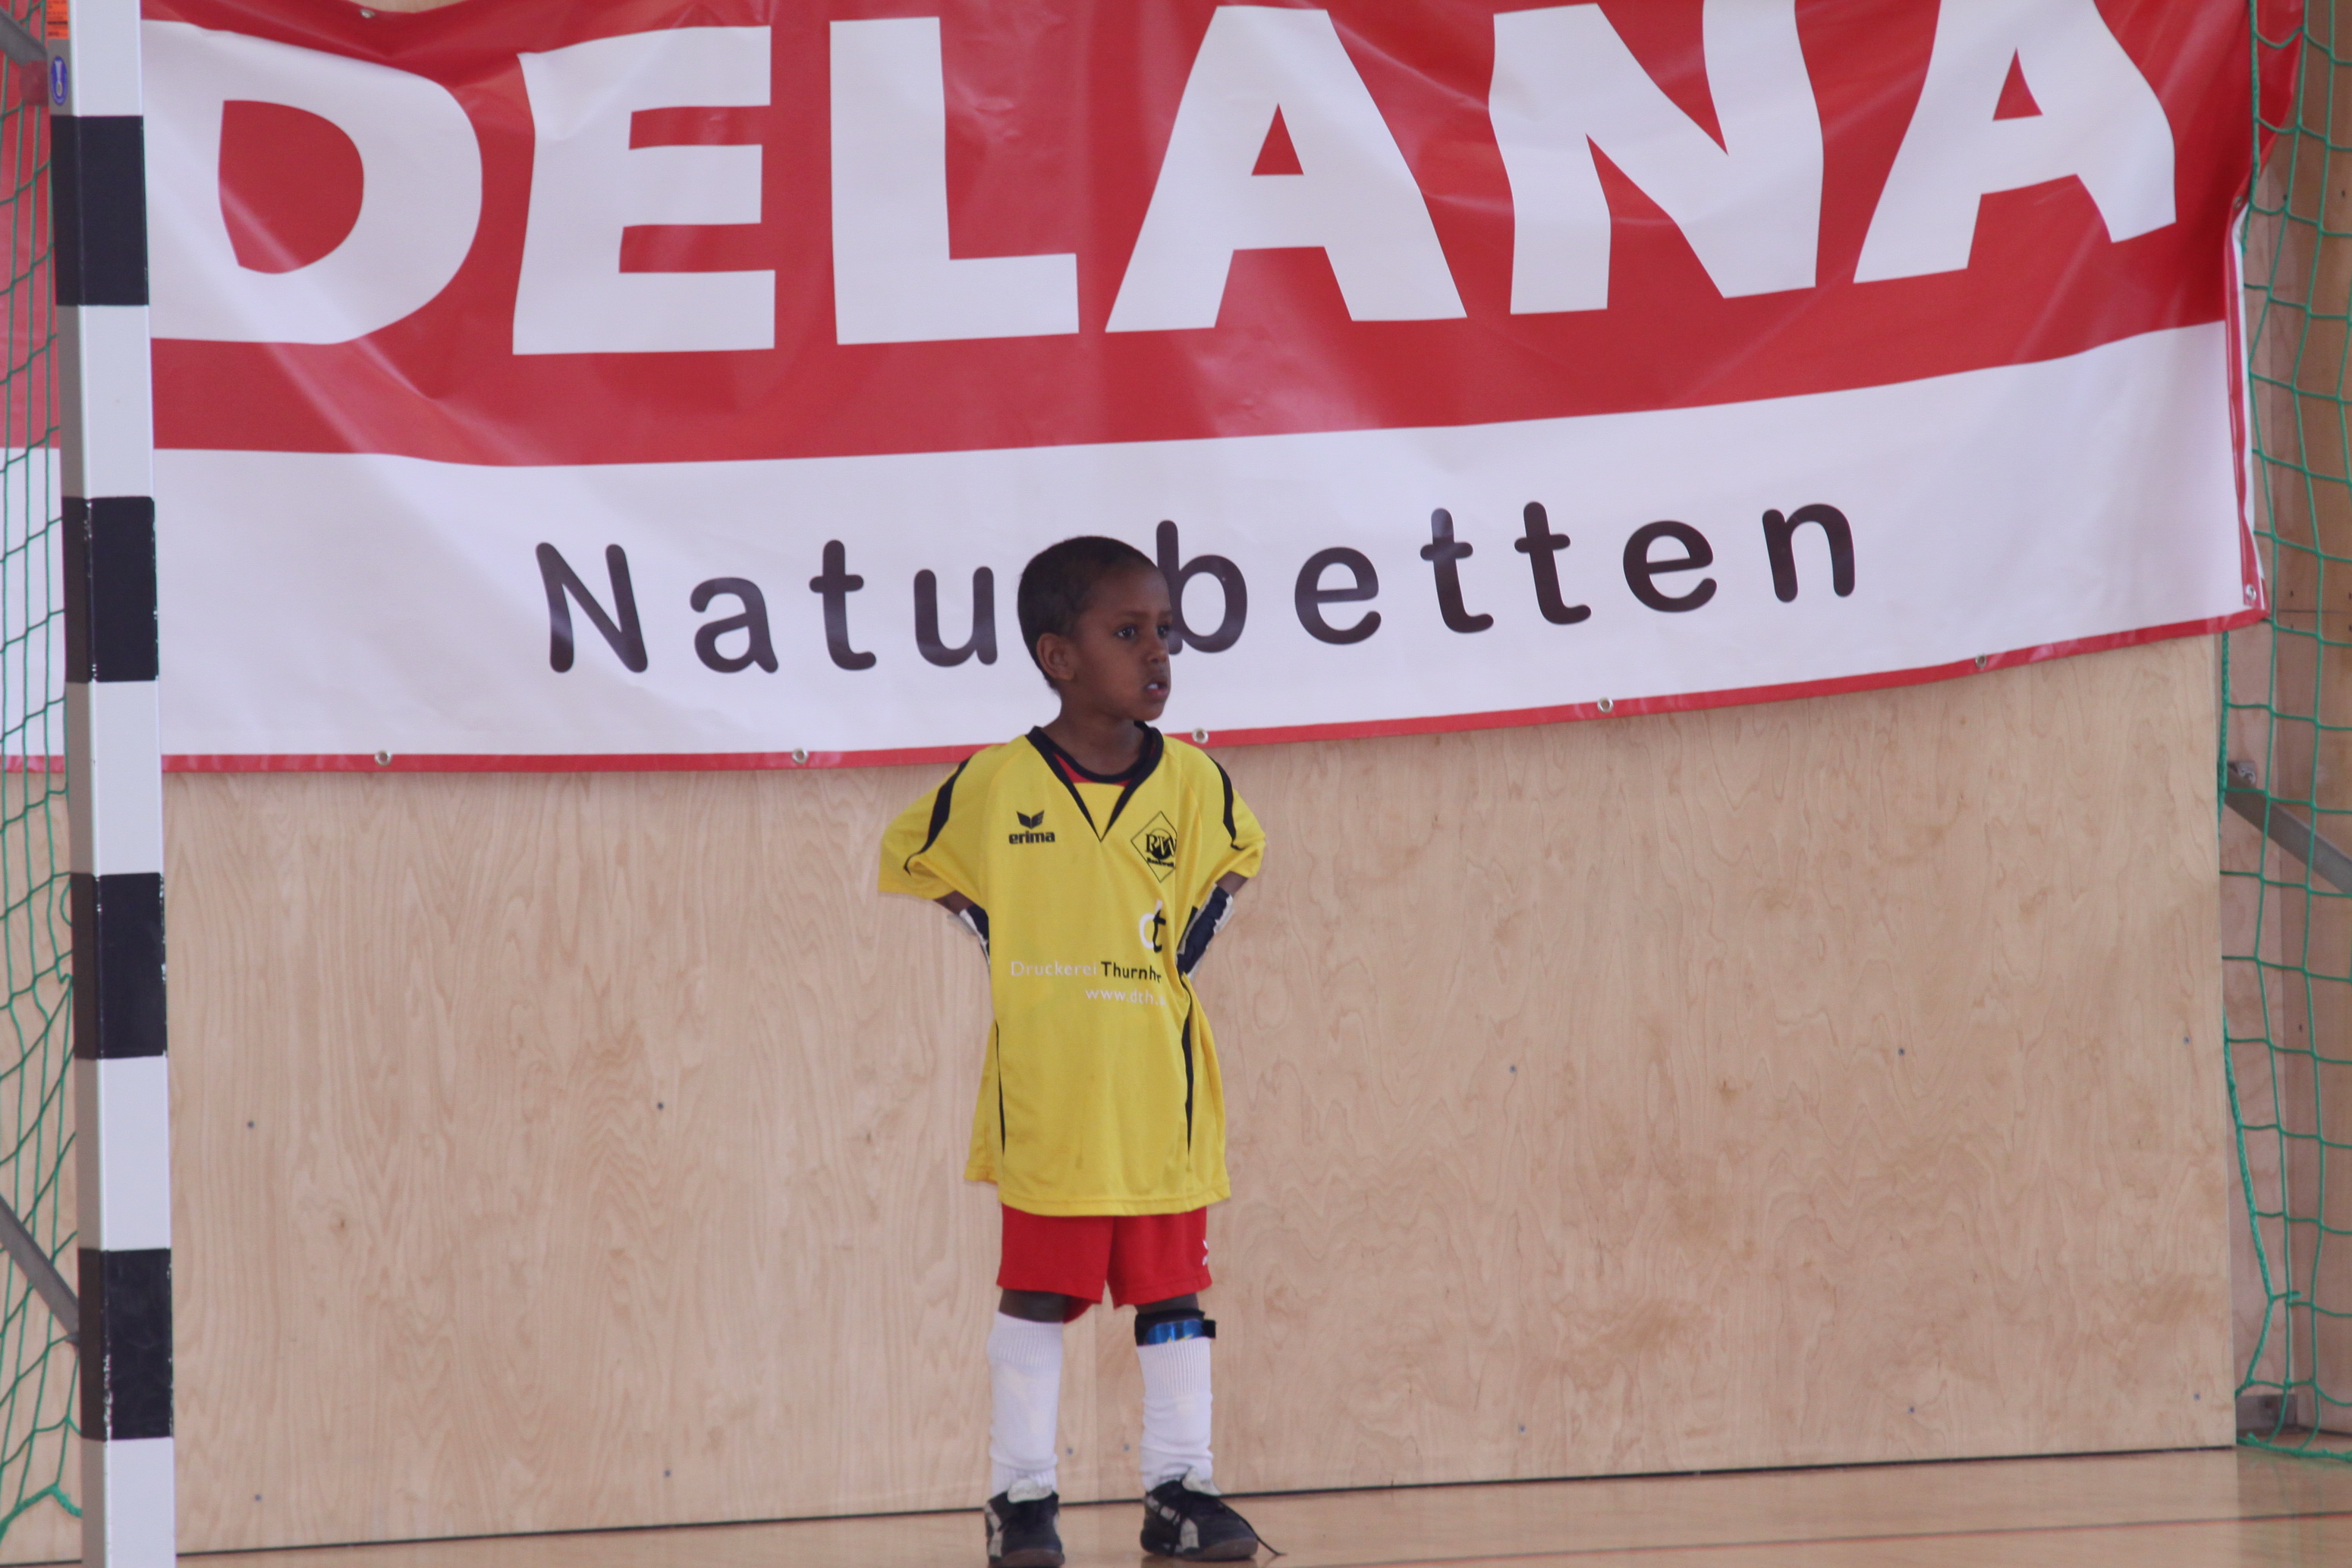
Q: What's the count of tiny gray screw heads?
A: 12